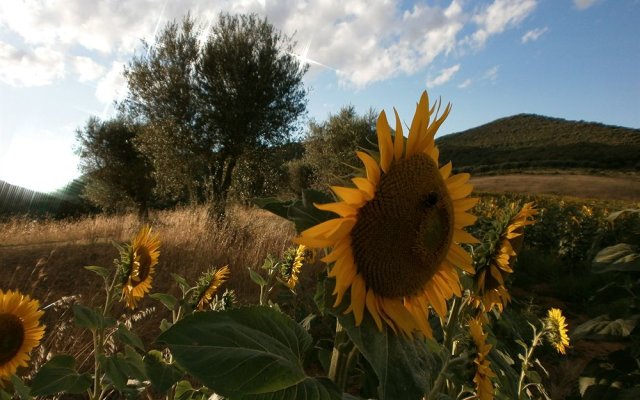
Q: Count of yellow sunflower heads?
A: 8